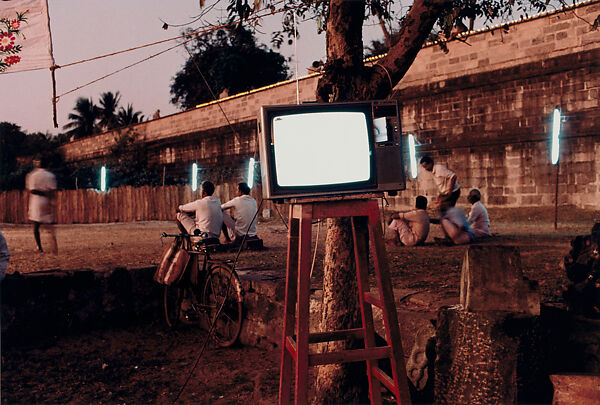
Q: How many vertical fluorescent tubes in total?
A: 5